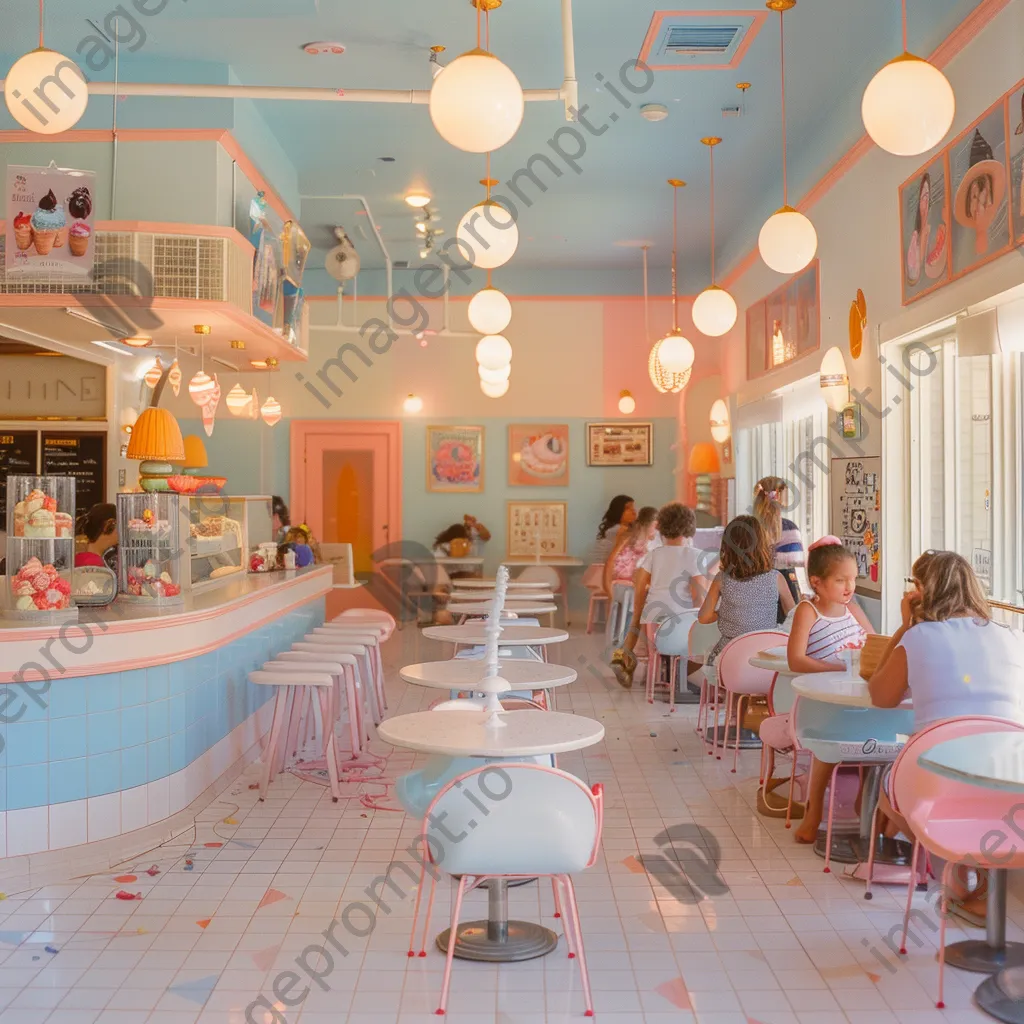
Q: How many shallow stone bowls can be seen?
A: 0